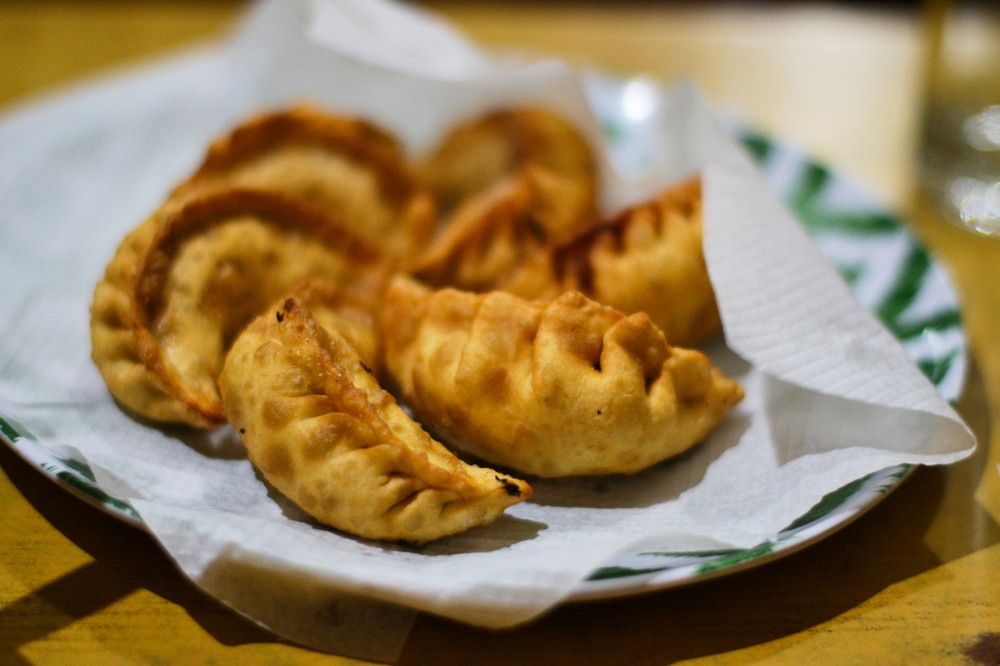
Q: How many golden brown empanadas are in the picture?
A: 7